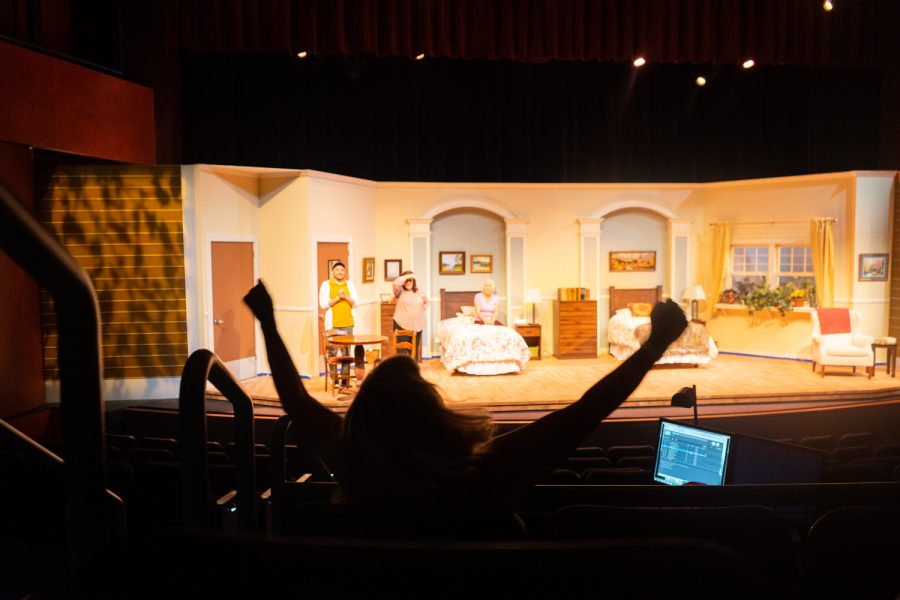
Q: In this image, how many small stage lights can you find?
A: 6